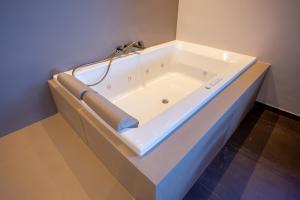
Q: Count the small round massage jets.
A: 5